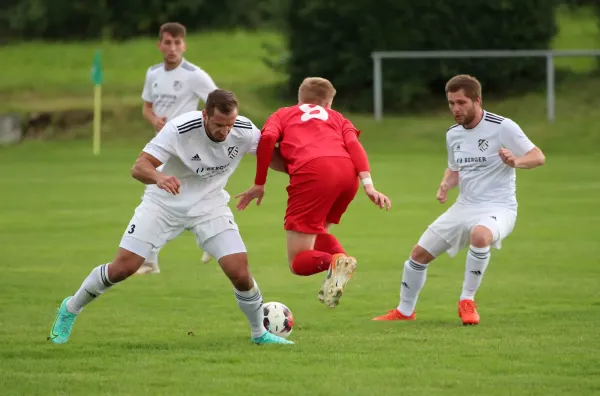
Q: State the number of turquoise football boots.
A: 2